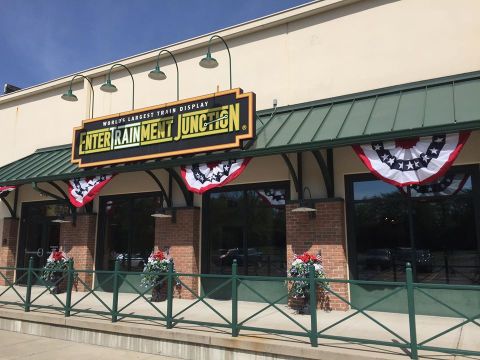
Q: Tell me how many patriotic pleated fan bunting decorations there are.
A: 4